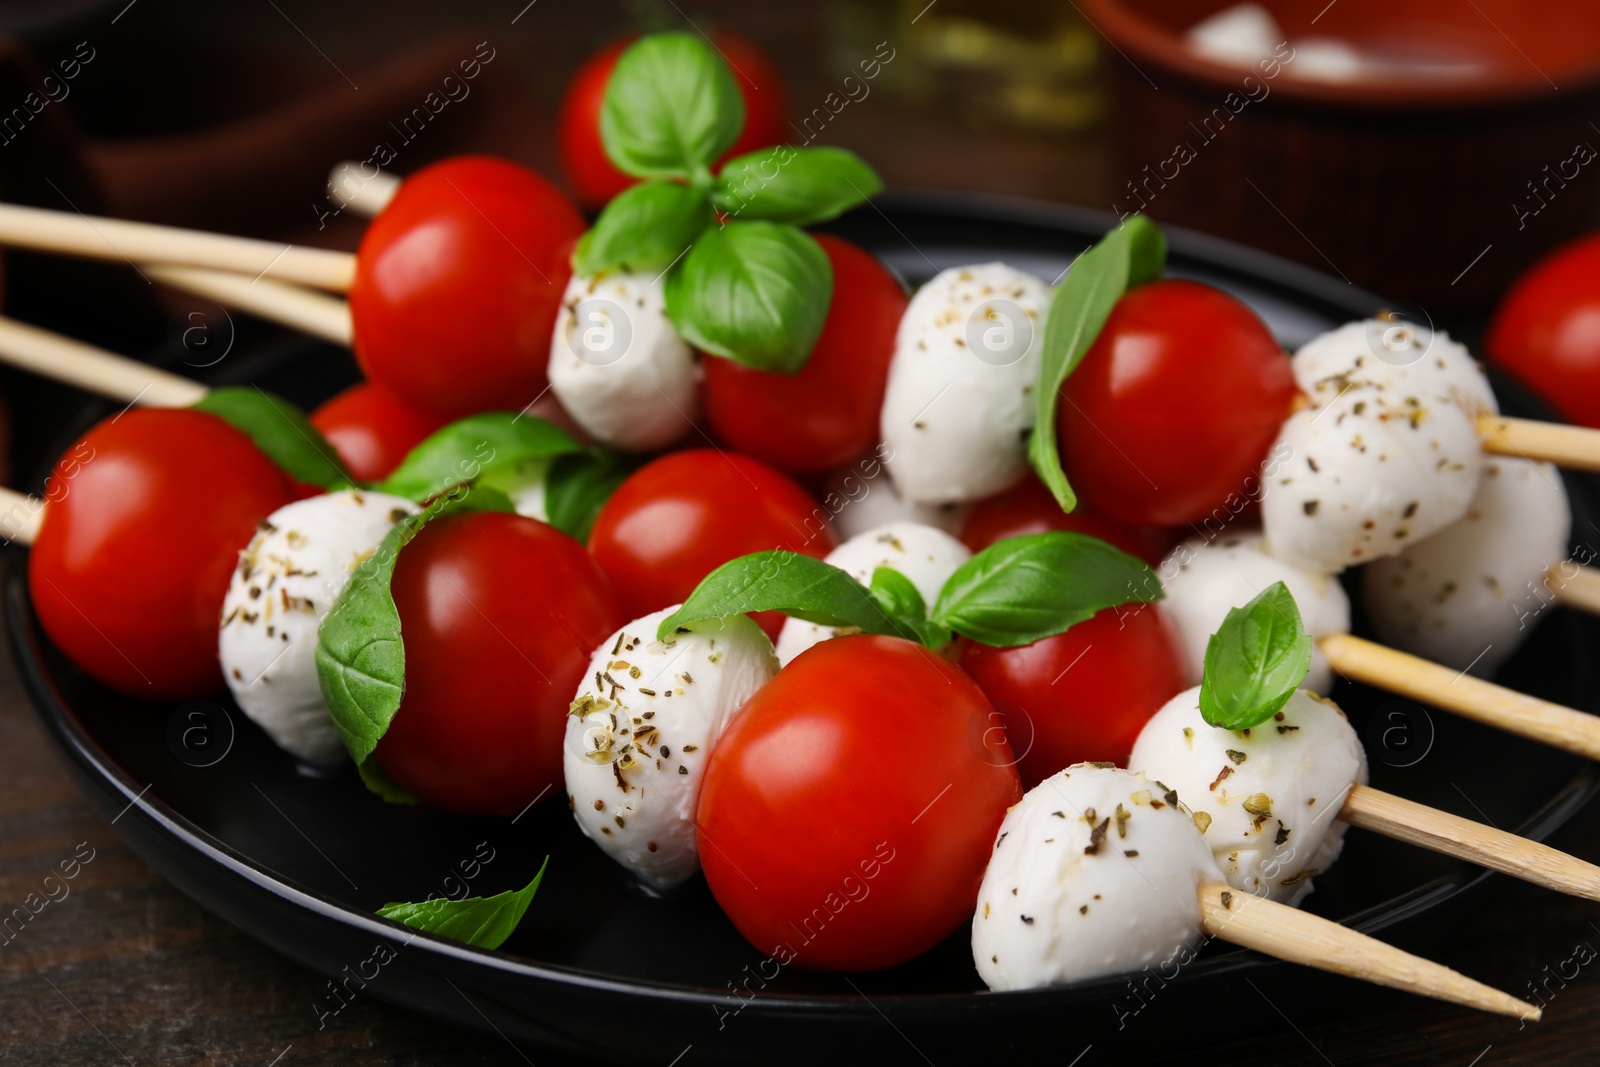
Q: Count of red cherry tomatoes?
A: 12